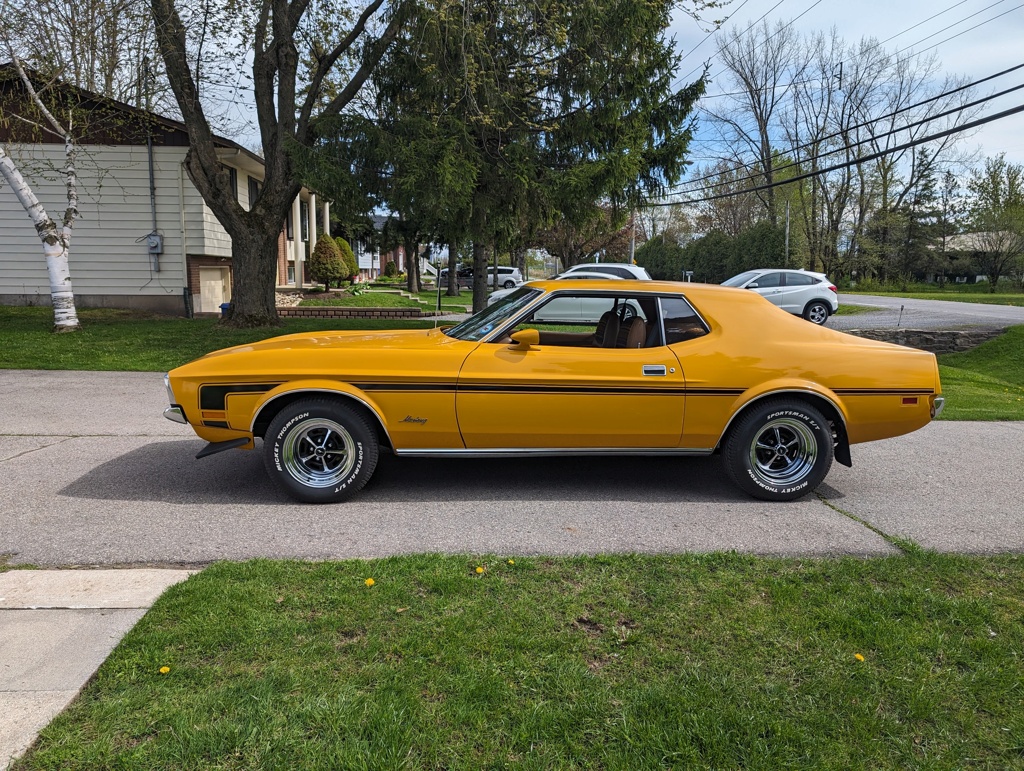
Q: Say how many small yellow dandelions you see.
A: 5